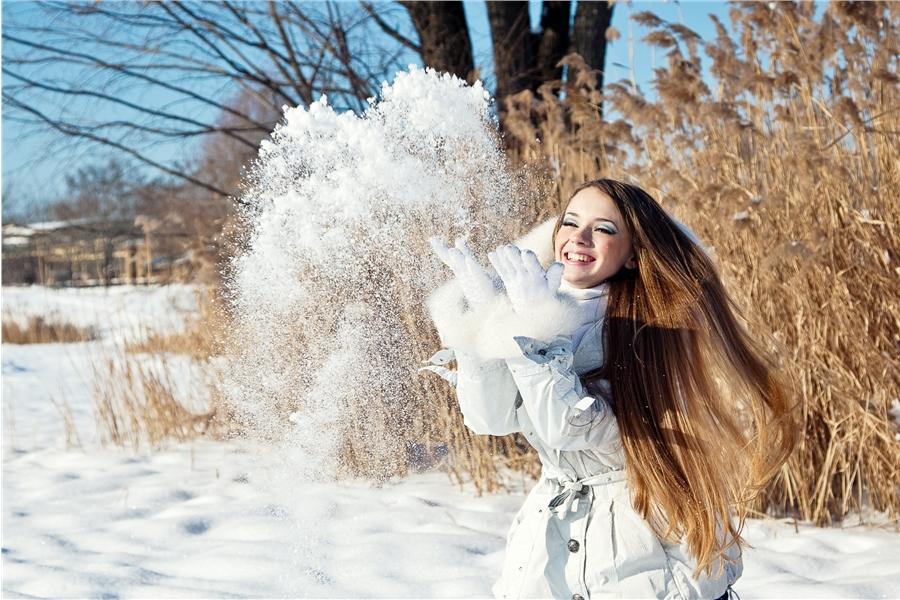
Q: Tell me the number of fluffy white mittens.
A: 2